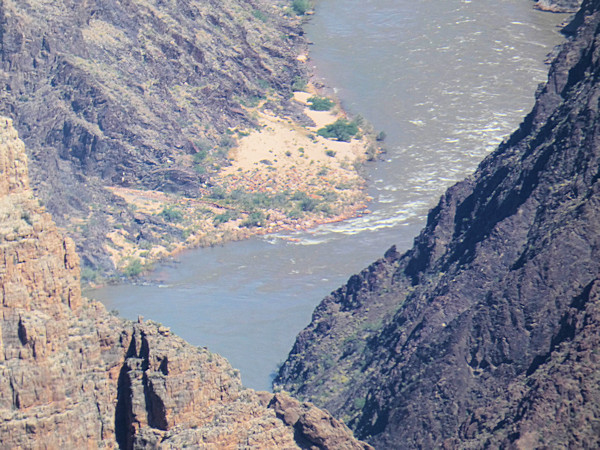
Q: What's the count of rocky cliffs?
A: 3